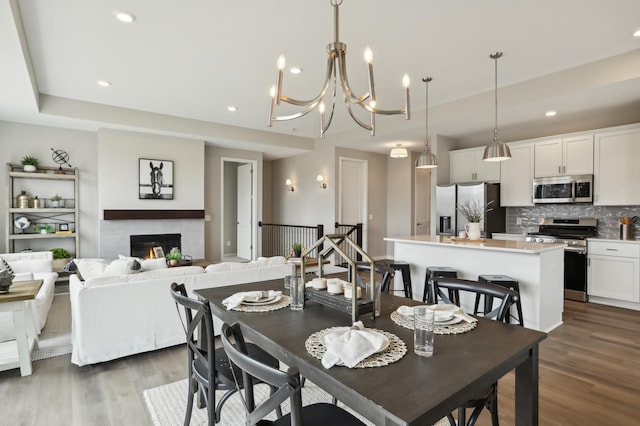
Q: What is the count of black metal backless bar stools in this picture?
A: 3